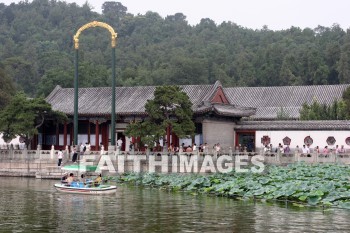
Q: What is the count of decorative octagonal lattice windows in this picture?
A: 5